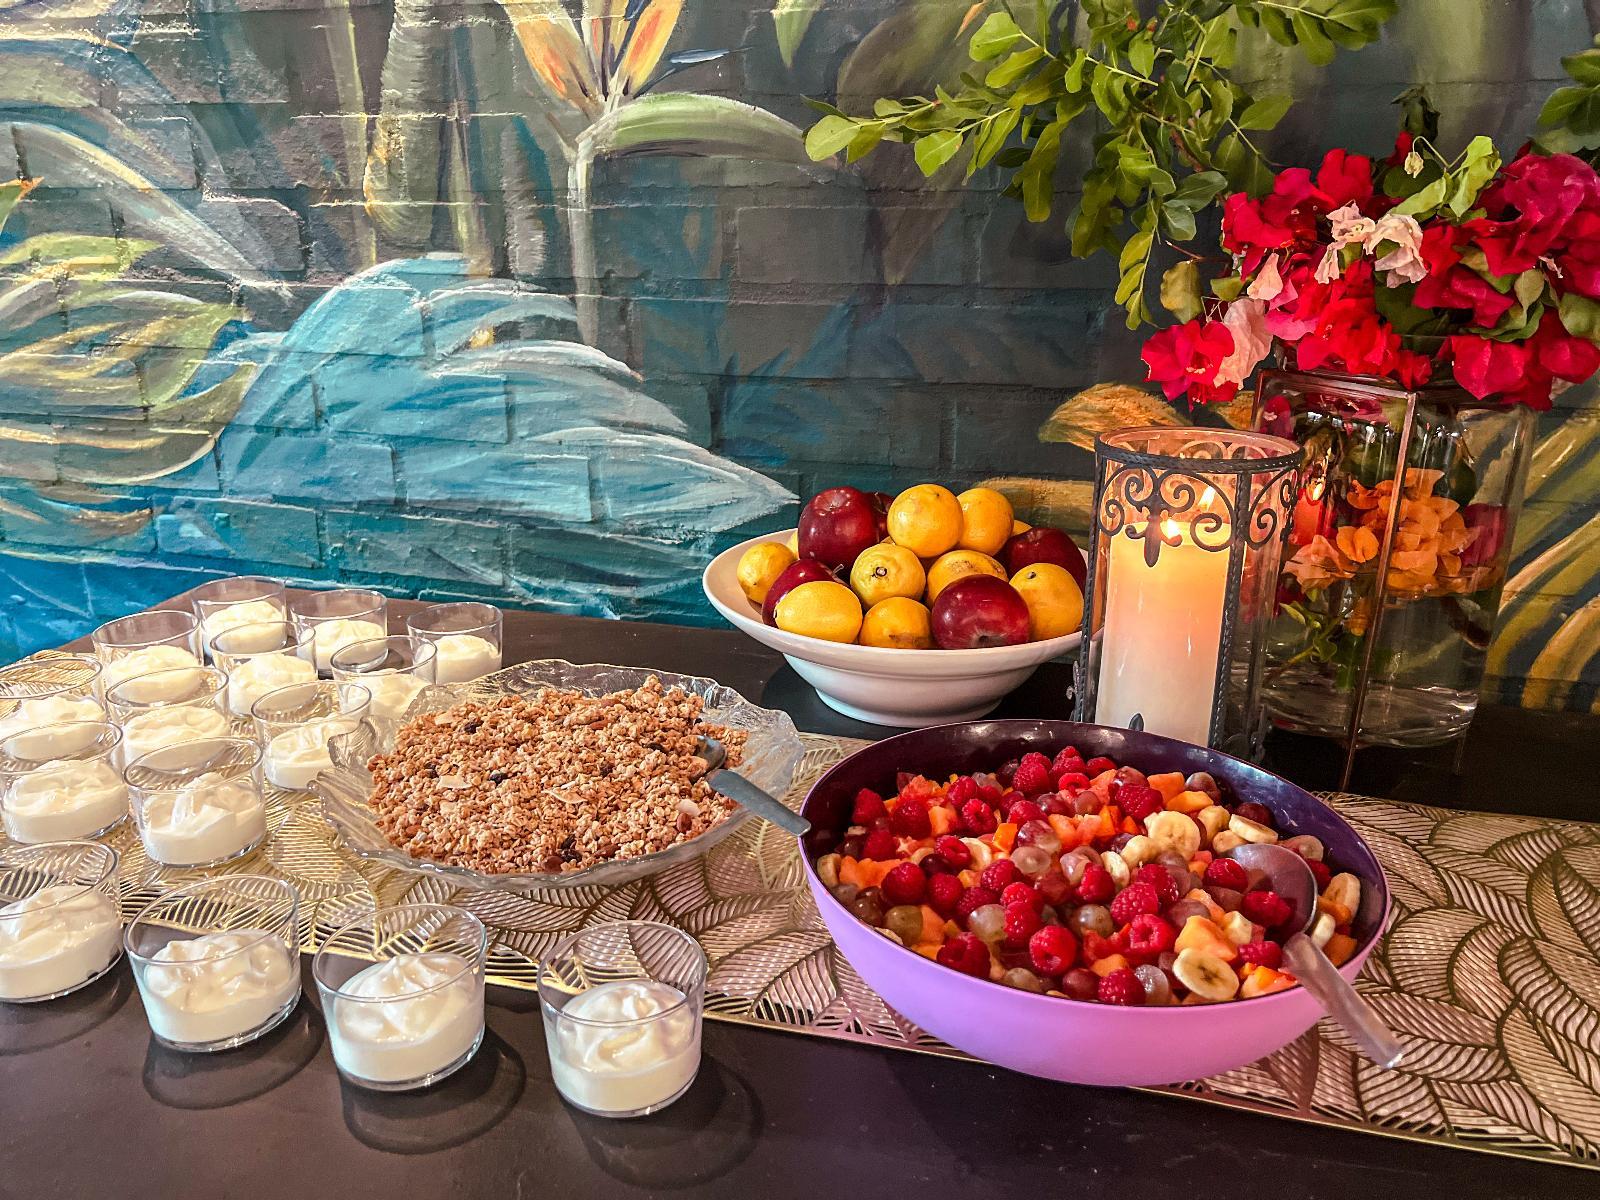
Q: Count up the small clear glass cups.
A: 15